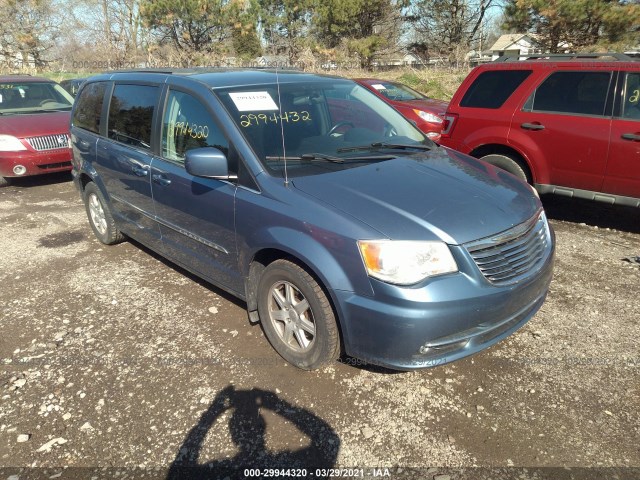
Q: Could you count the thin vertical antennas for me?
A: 1